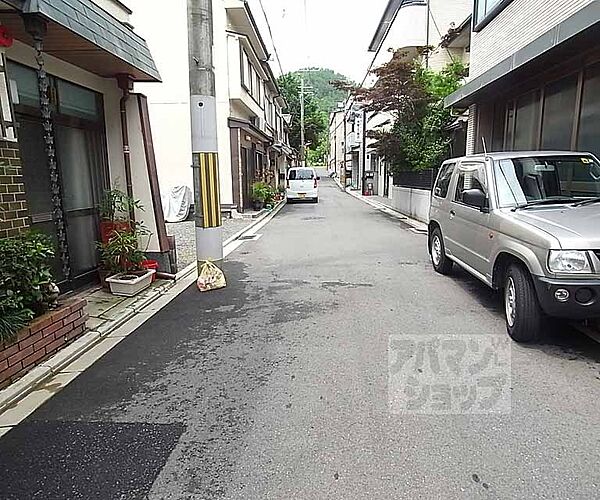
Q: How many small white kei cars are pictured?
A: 1